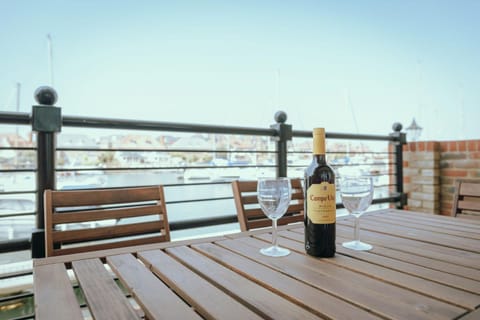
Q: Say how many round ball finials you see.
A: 3